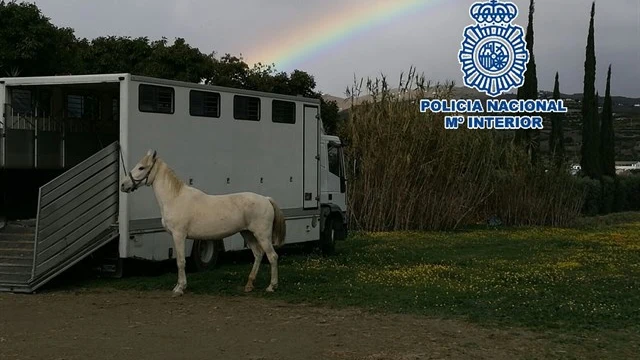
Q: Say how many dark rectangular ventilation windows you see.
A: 4